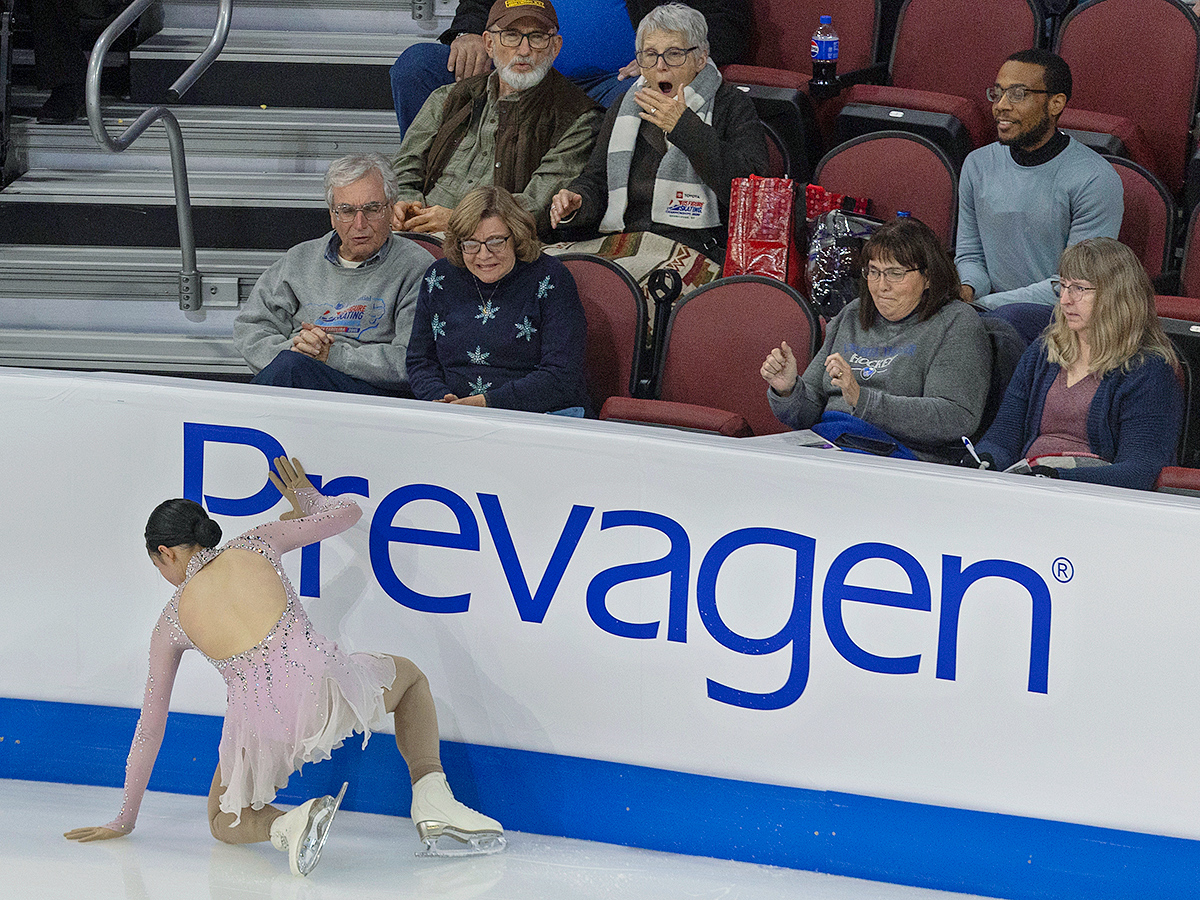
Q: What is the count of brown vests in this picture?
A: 1